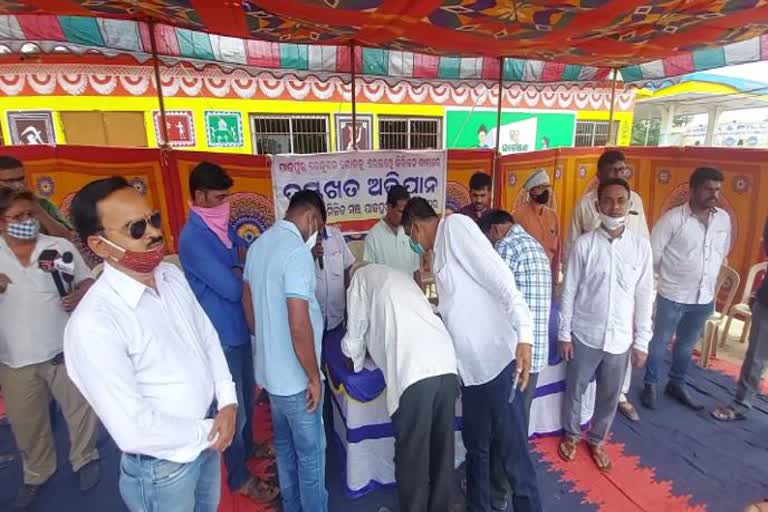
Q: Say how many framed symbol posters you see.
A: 4